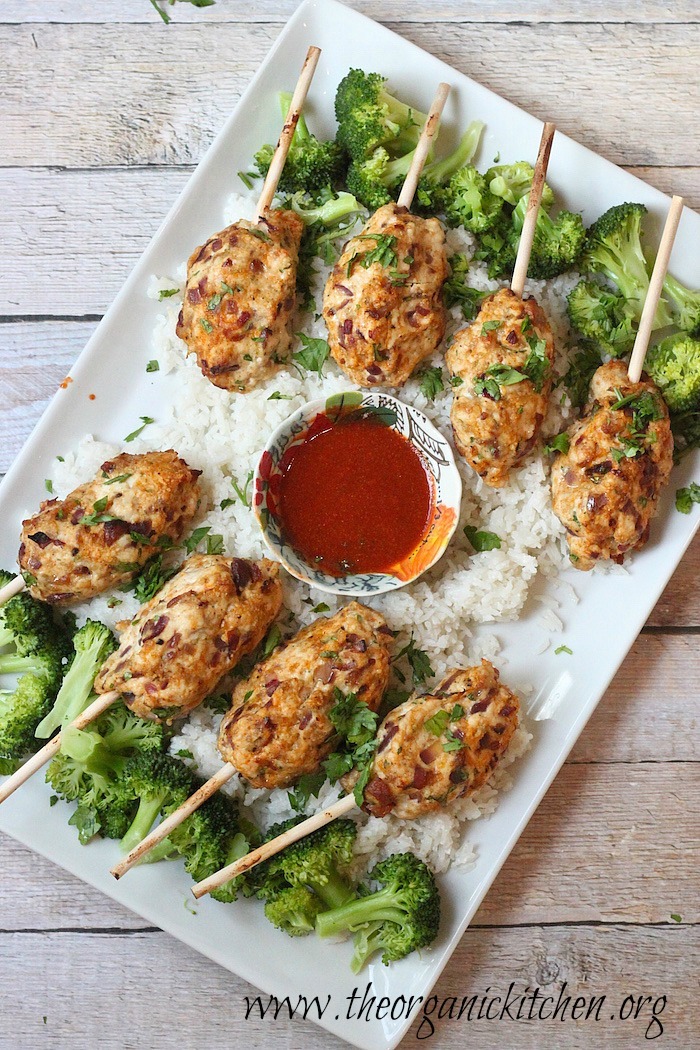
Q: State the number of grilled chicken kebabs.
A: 8